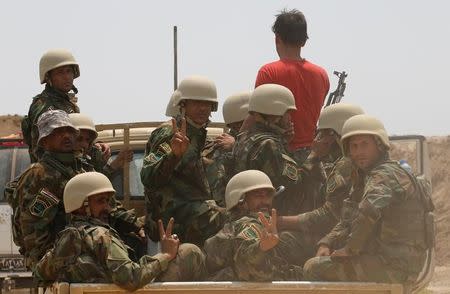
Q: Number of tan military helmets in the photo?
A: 10